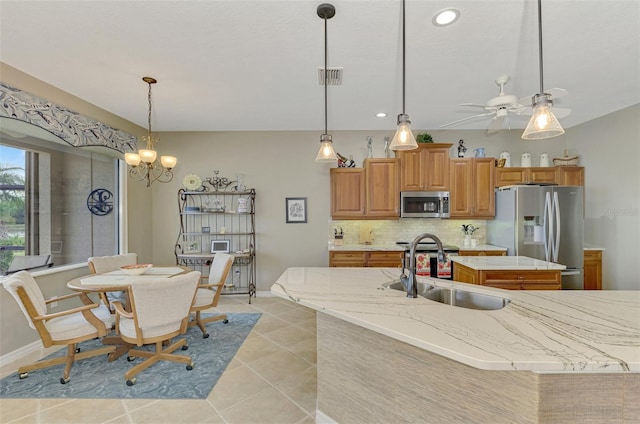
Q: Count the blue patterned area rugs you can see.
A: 1